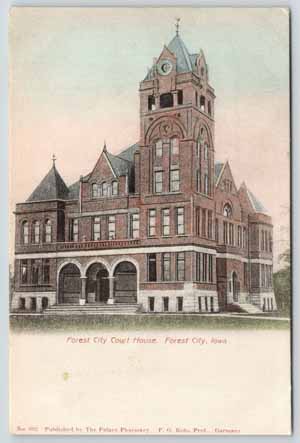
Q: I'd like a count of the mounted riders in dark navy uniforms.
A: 0